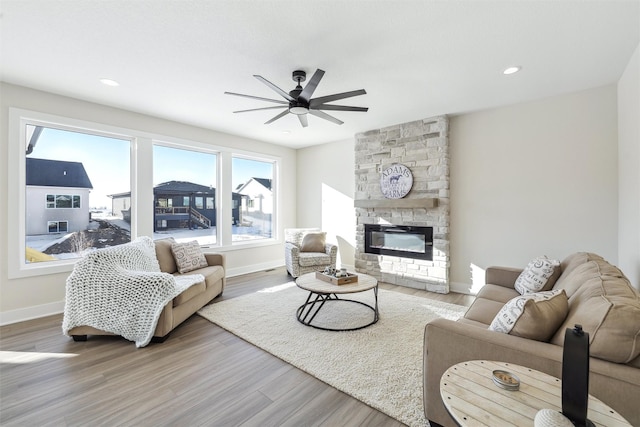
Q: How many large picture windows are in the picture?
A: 3